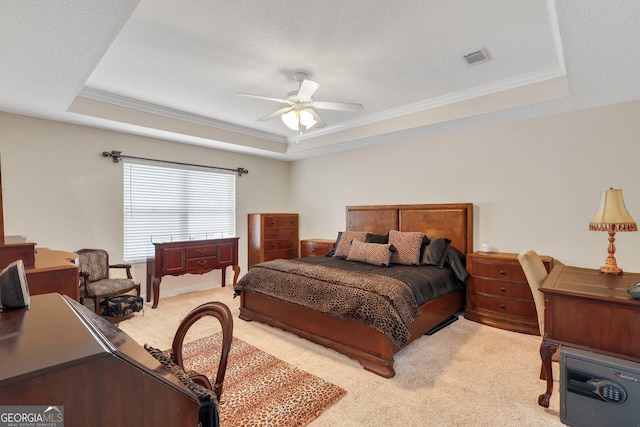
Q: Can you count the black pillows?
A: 2